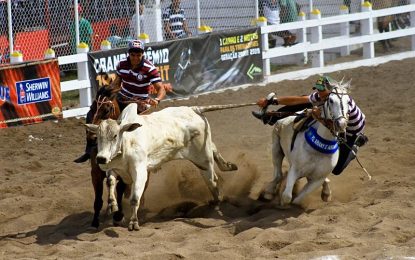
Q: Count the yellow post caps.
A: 11